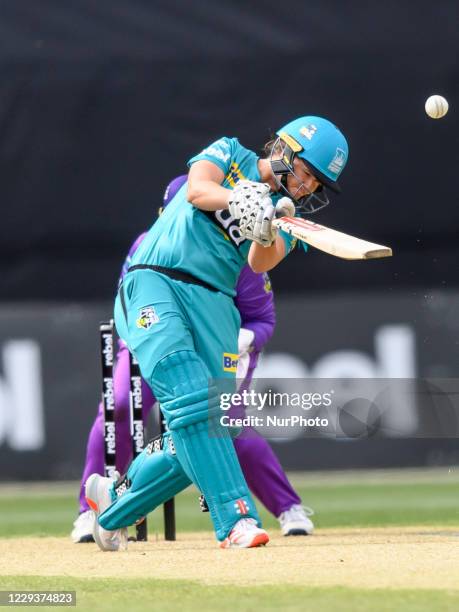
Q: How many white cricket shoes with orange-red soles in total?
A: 2